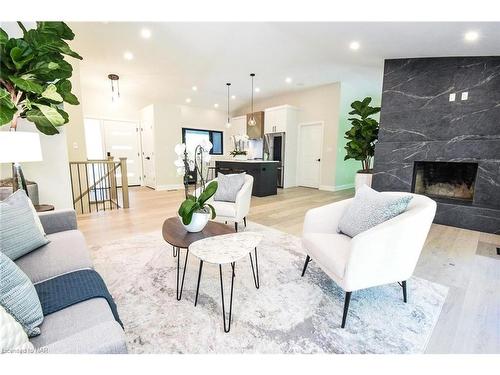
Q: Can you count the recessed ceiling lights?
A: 10